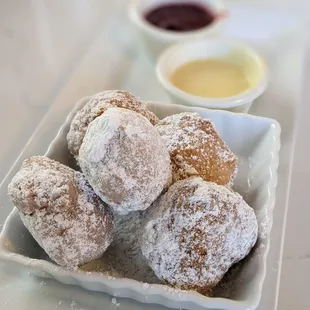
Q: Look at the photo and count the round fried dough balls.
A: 5